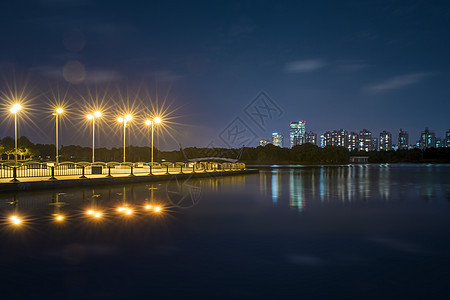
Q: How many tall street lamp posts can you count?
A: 5